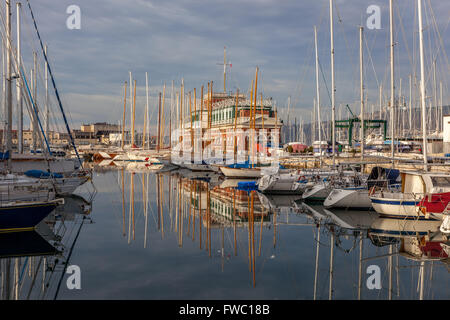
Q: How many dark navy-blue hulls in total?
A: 1